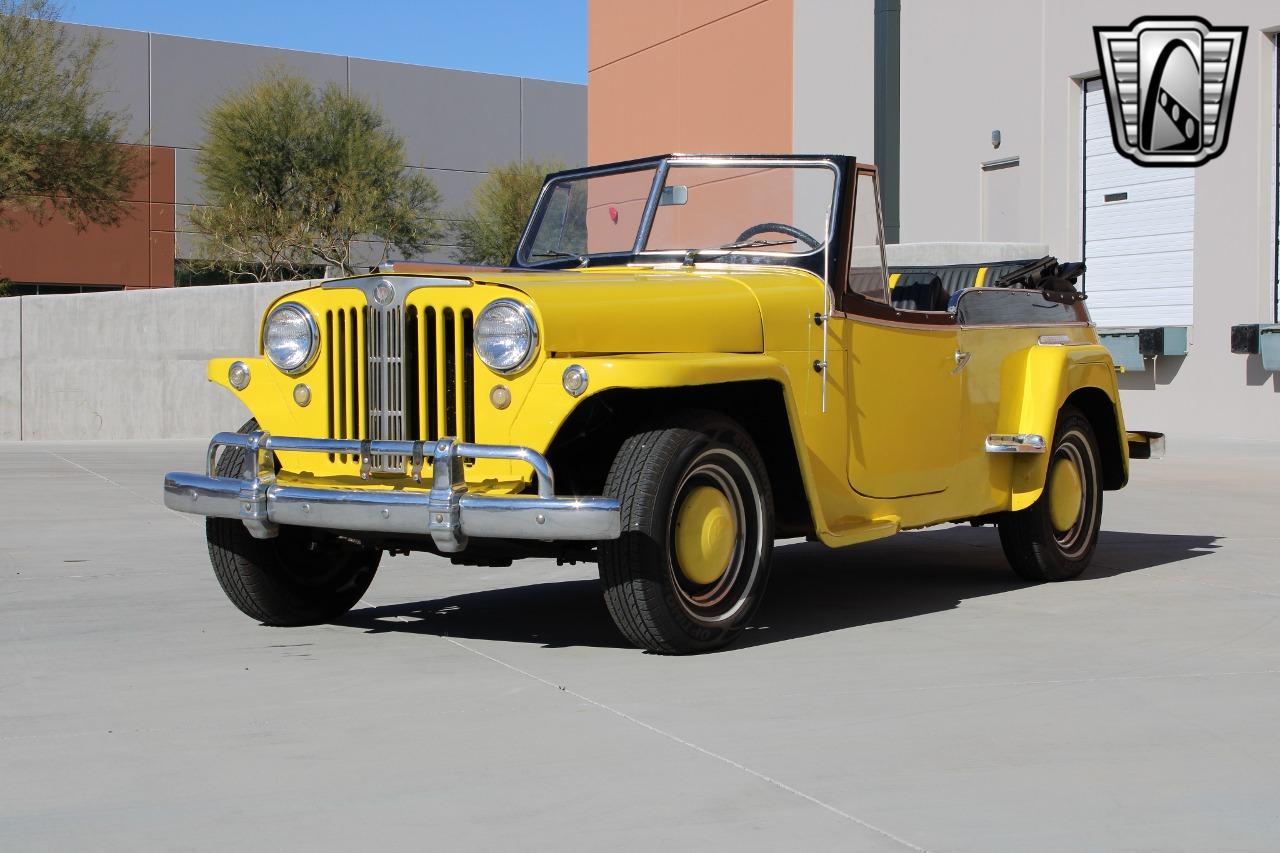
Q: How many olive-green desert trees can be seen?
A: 3